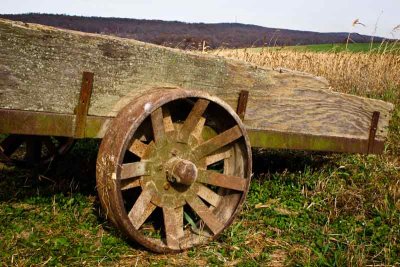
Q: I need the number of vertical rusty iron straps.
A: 3